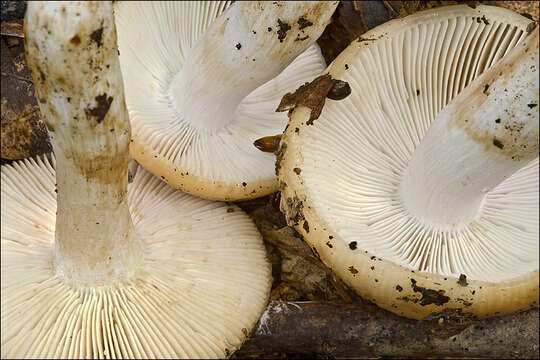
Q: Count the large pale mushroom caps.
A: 3